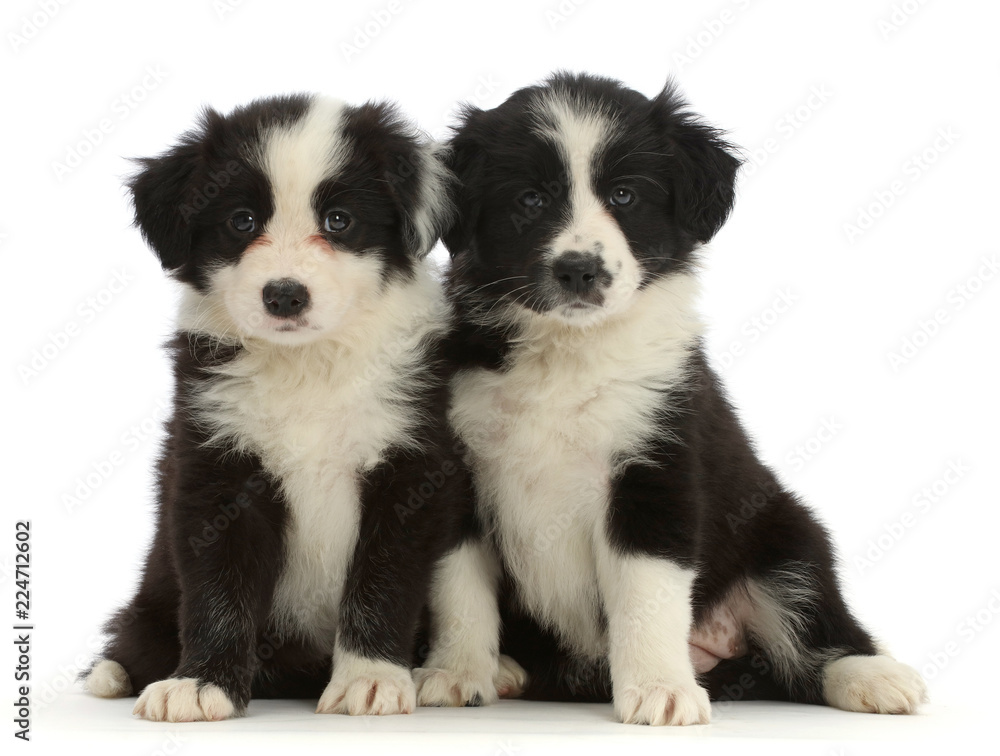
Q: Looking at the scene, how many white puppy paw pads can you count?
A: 7